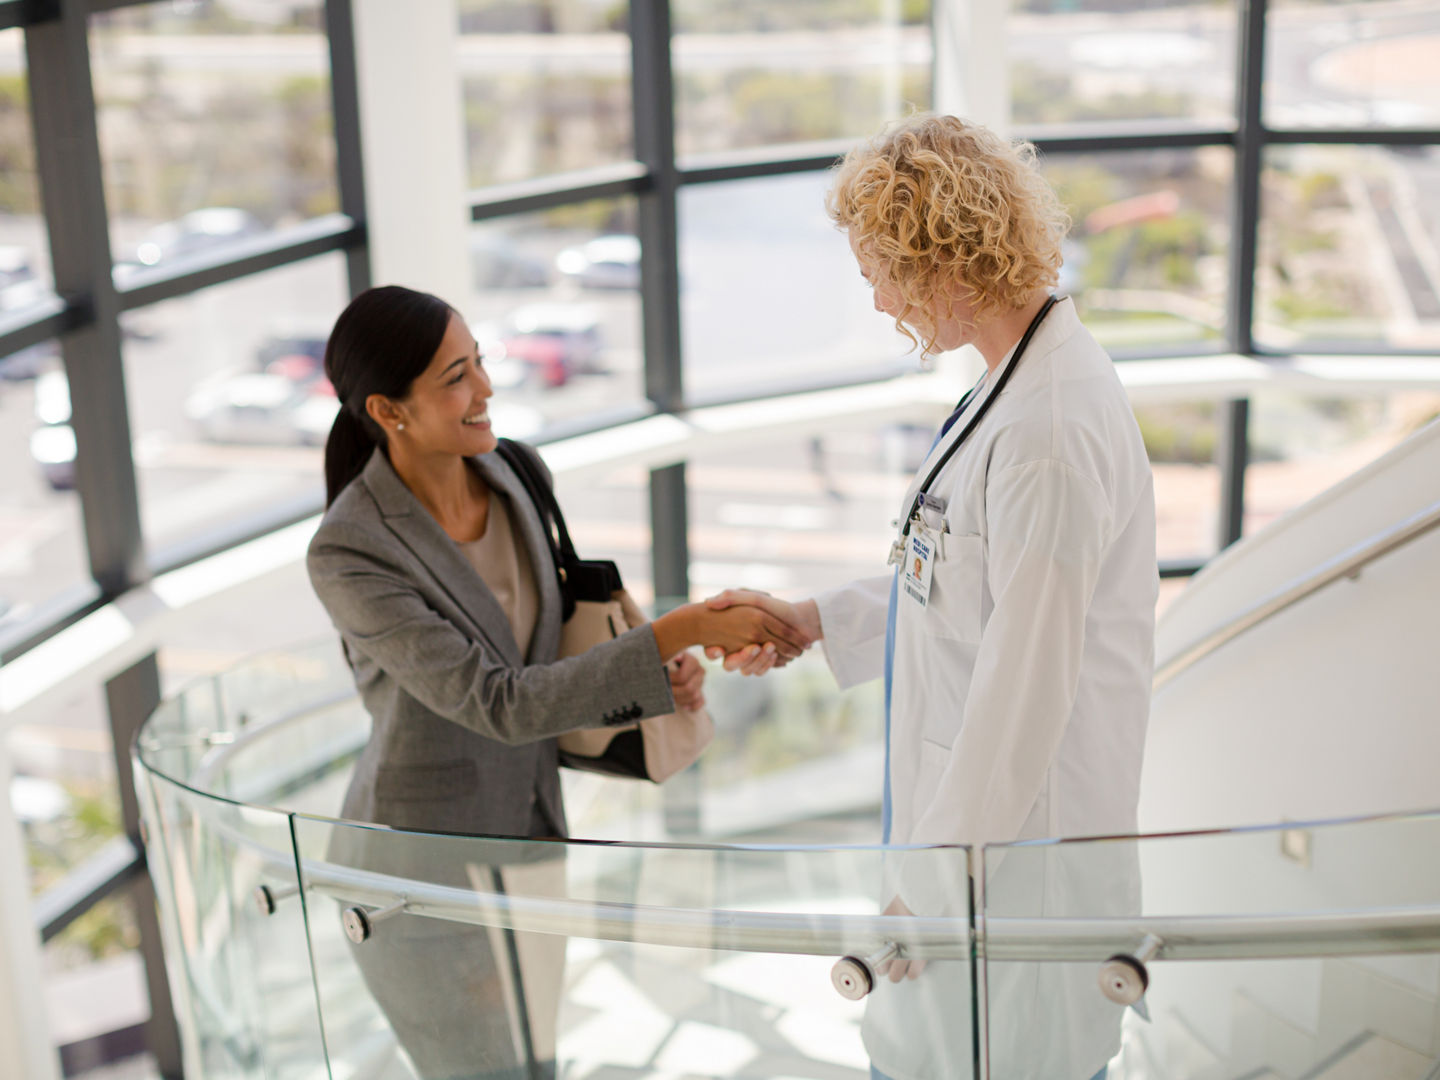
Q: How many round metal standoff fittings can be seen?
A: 4